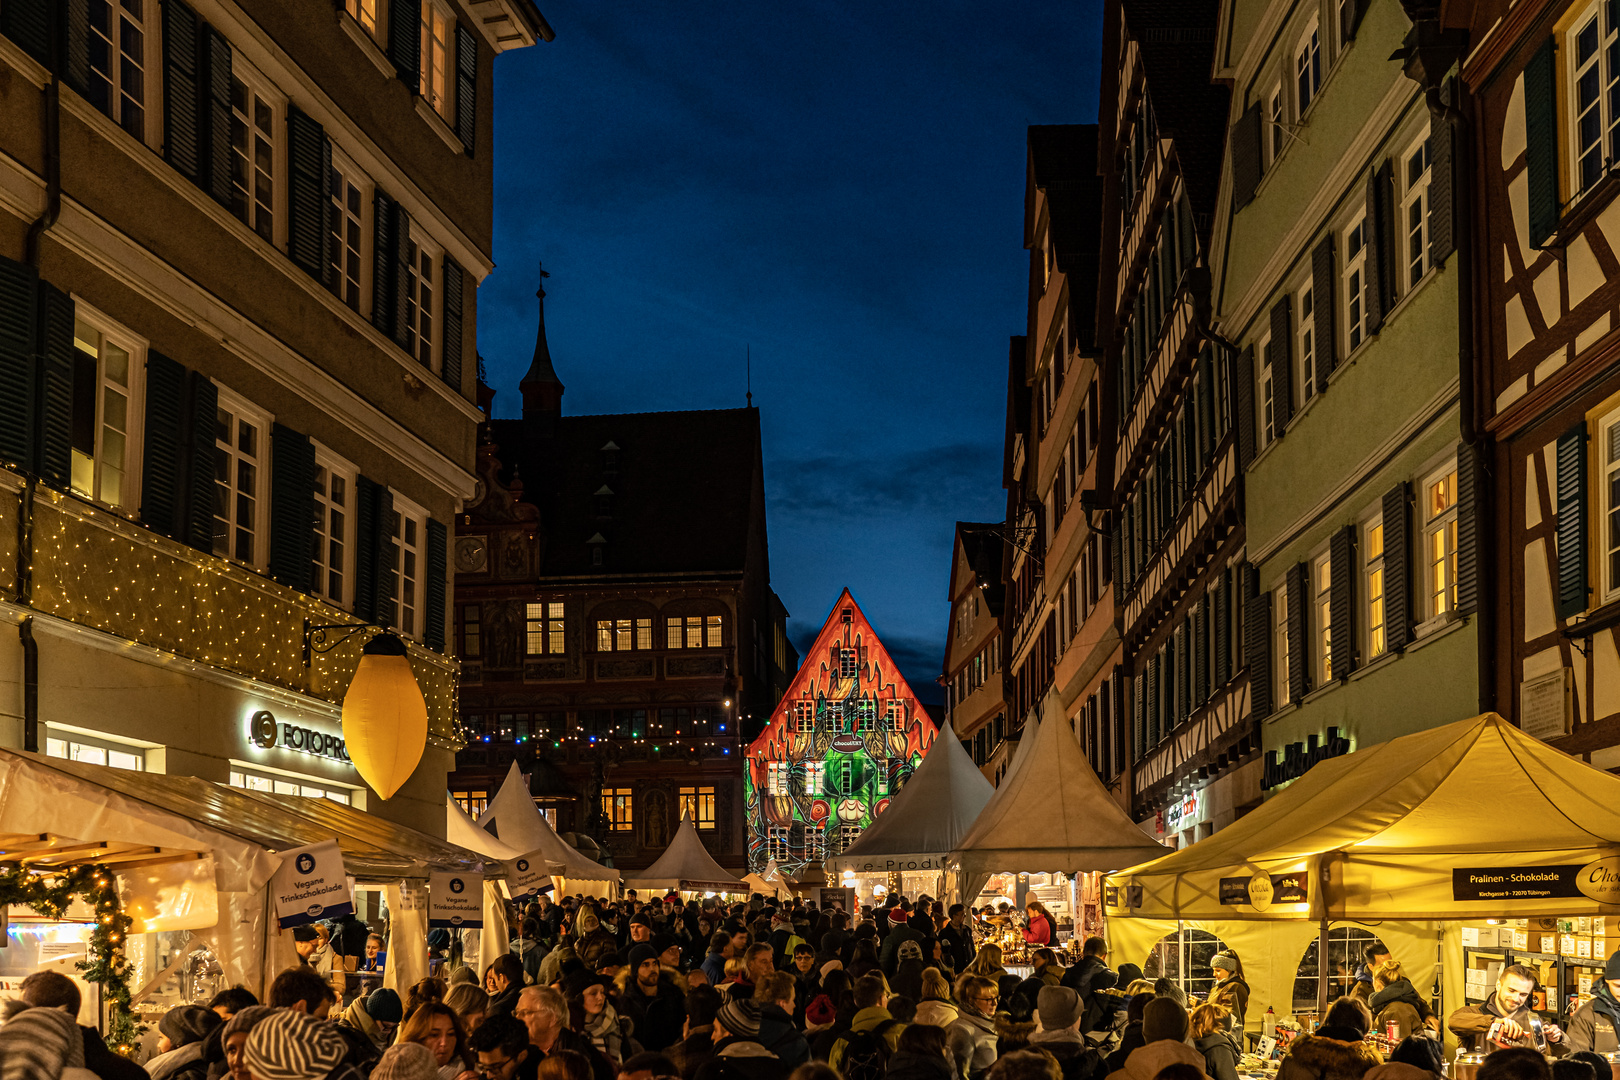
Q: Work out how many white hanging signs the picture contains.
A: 3